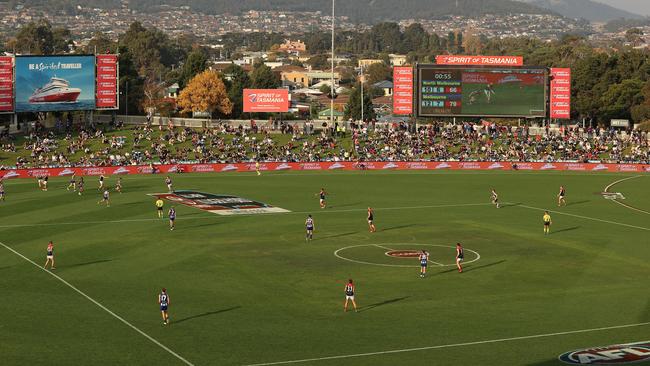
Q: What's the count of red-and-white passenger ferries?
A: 1